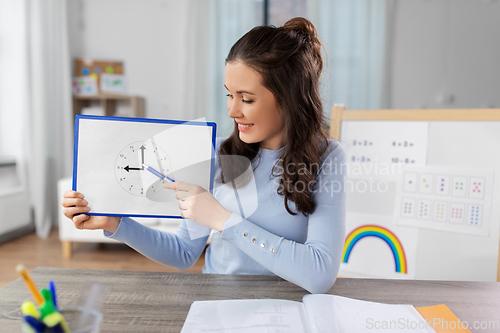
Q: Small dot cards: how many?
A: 10